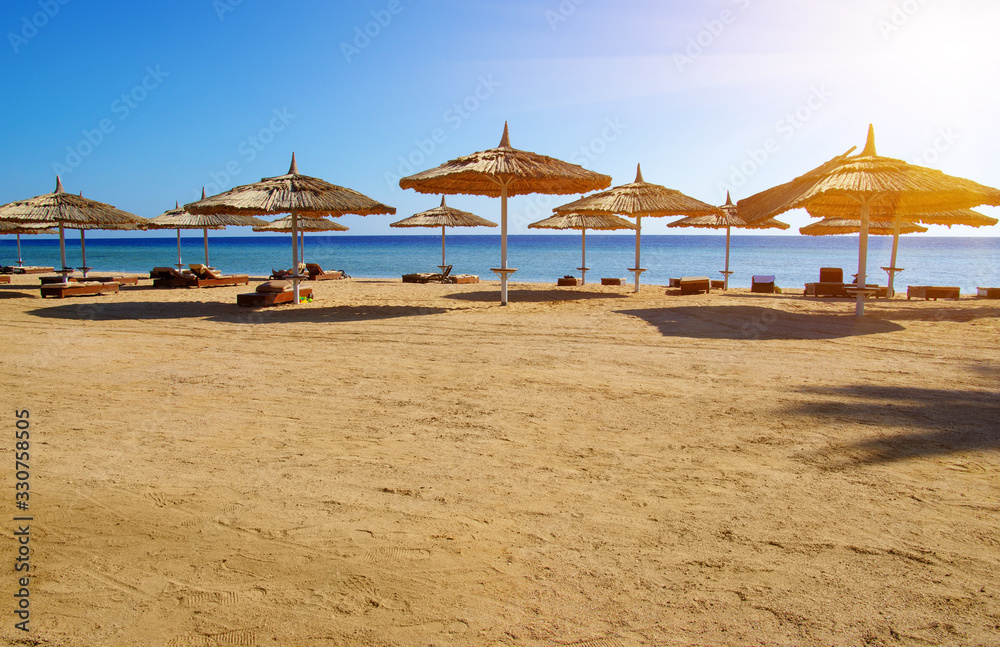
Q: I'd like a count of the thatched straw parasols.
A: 15